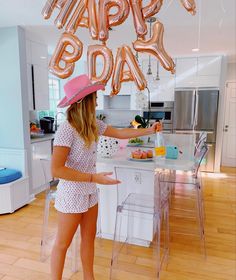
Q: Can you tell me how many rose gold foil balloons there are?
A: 9